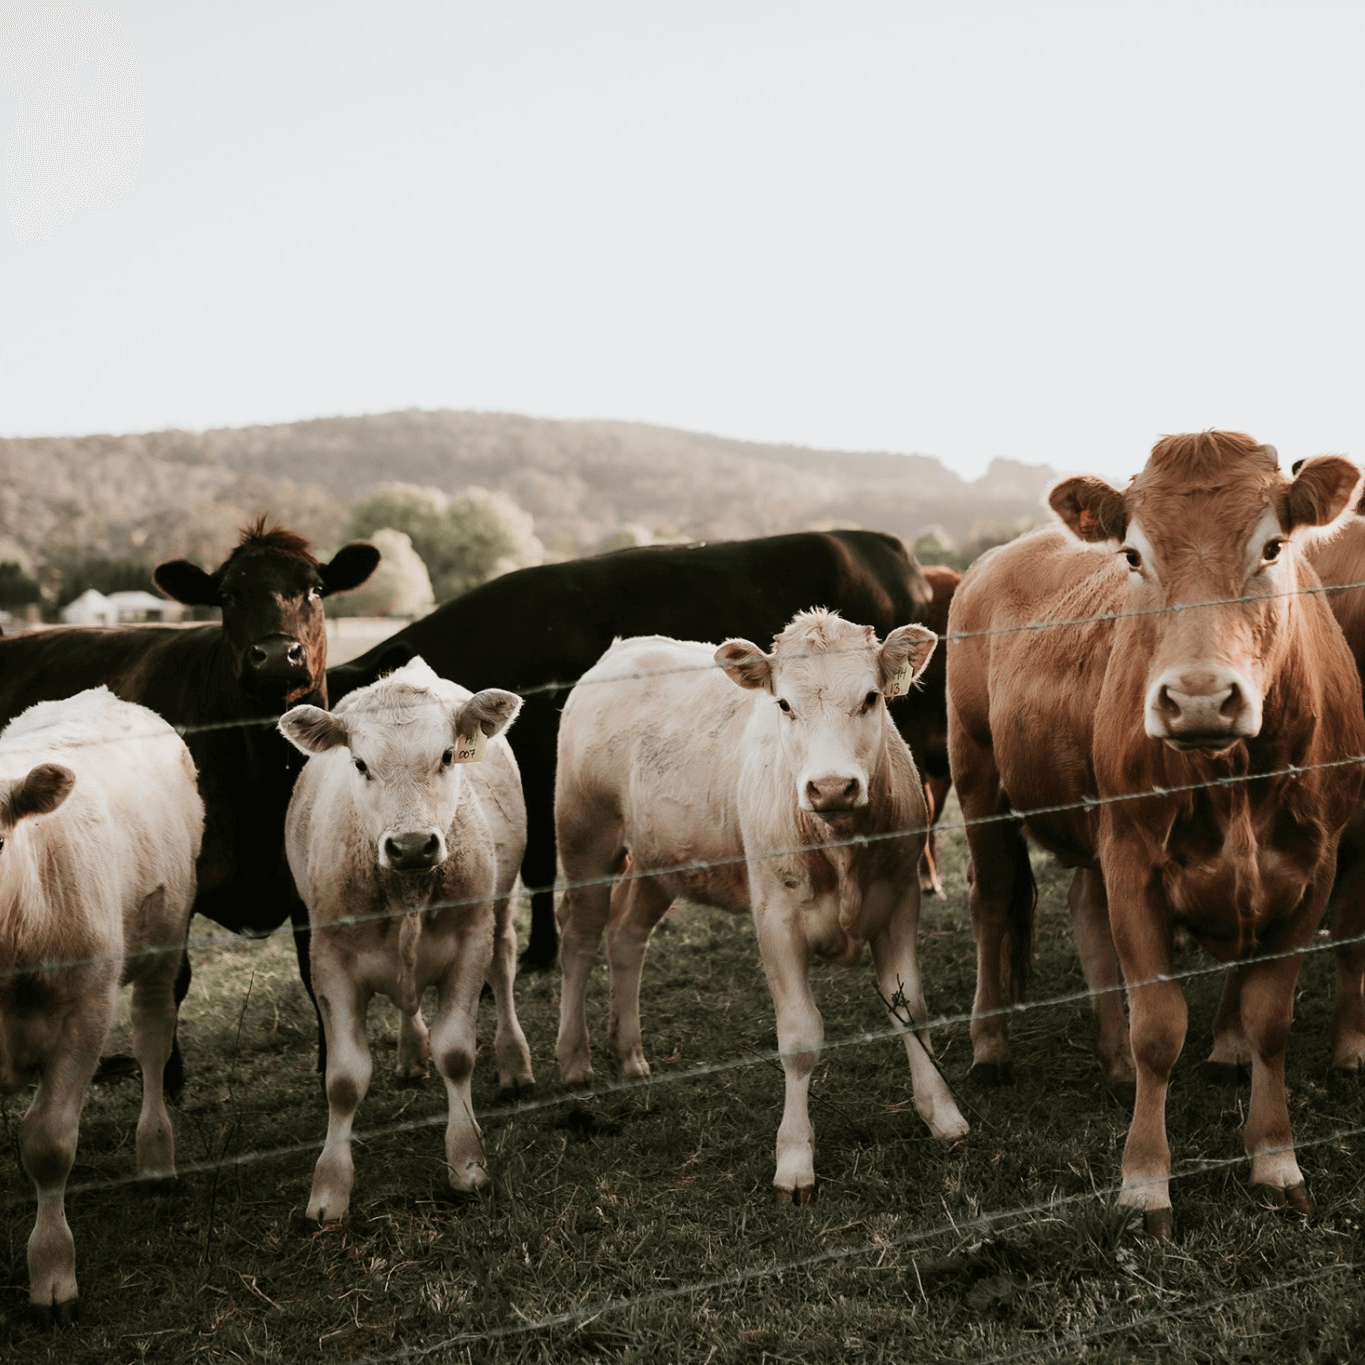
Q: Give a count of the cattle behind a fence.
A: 8